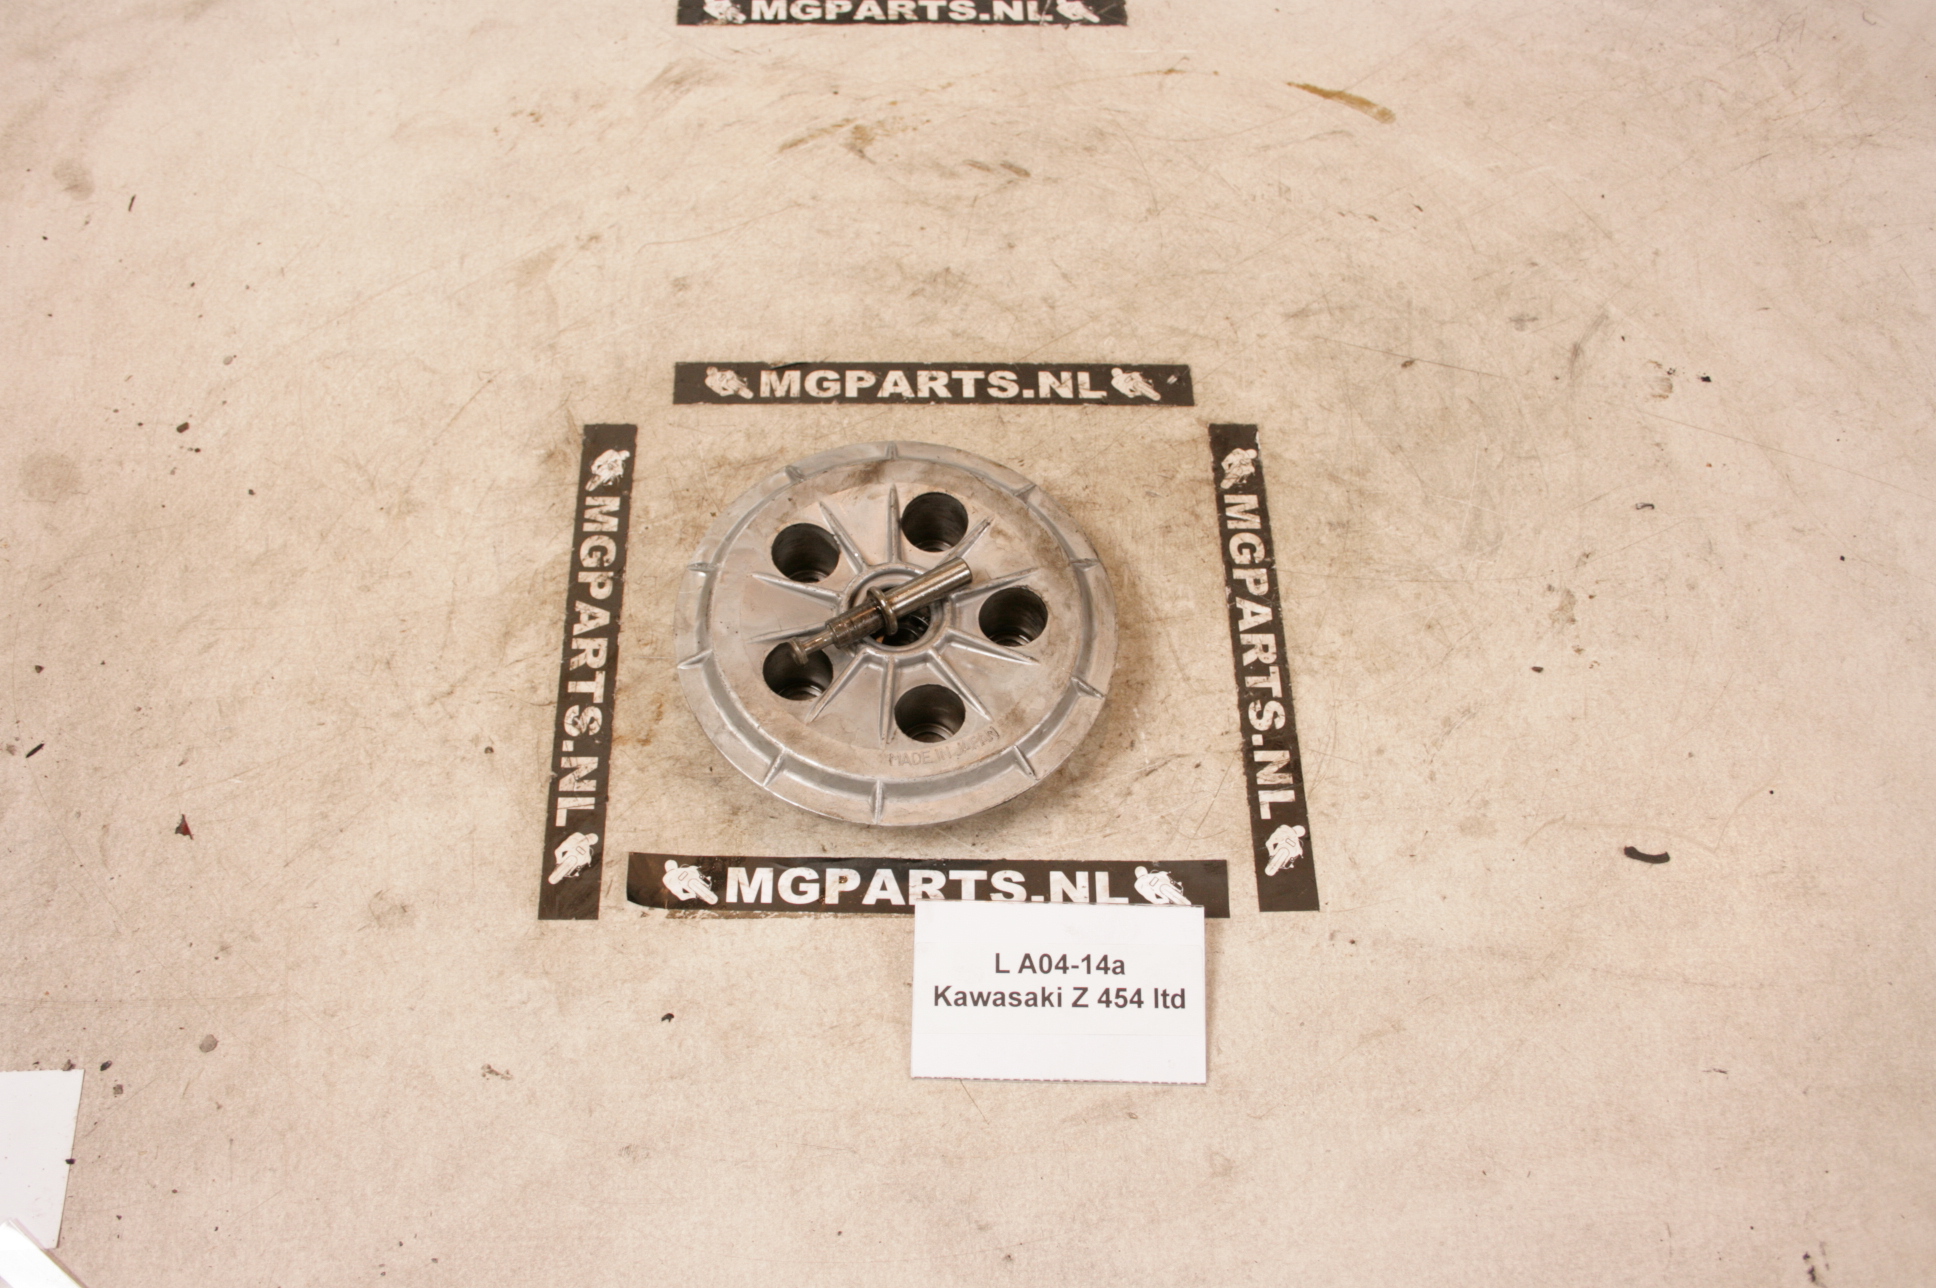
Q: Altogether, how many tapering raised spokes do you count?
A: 10